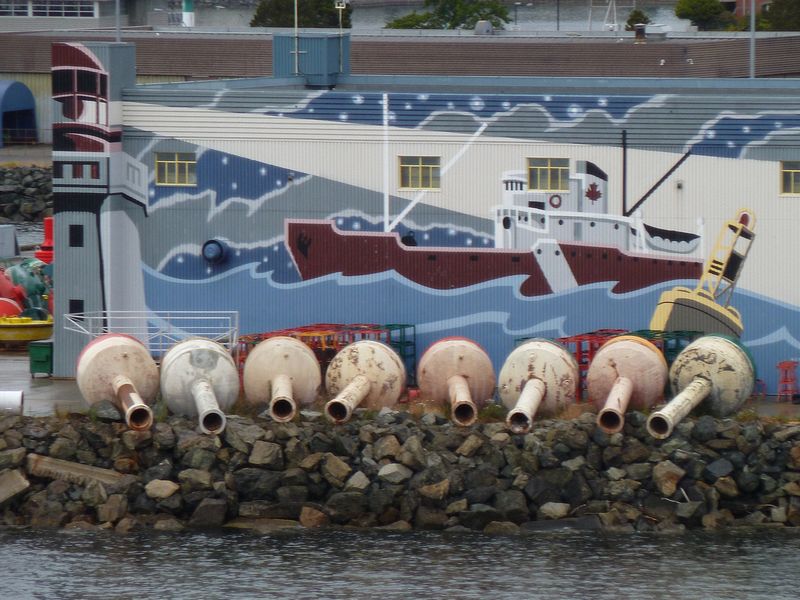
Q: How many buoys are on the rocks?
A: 8